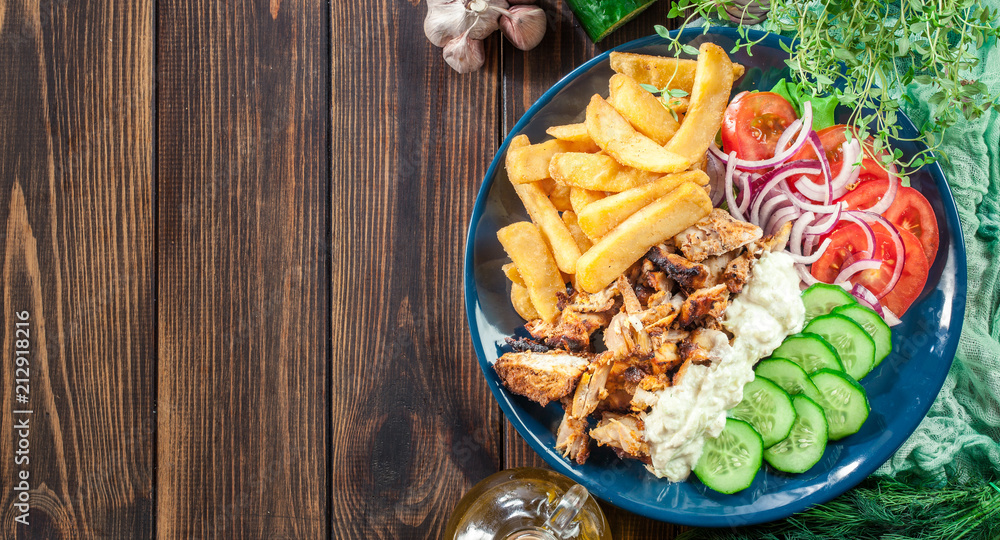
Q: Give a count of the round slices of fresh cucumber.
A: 9